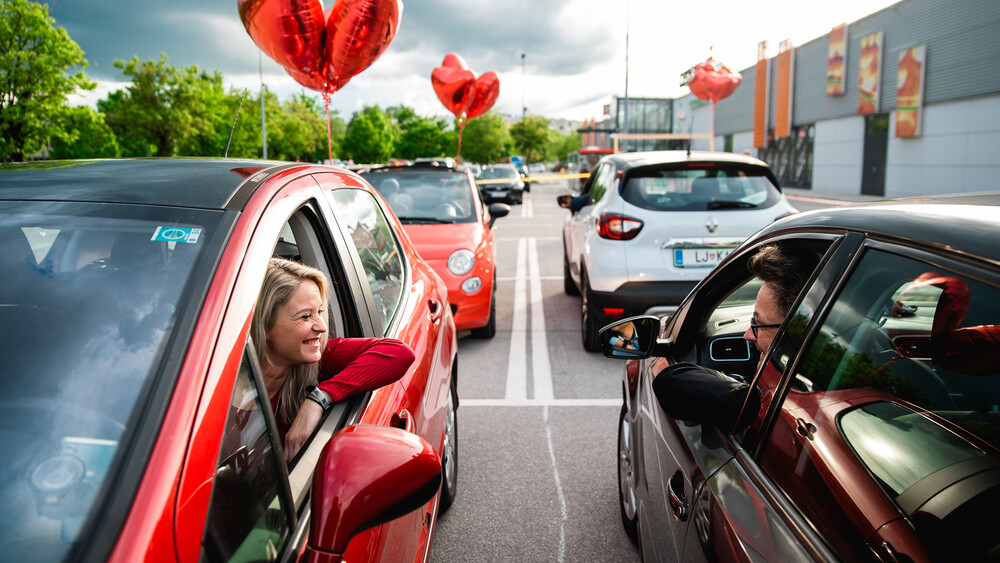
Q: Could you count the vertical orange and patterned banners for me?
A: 5